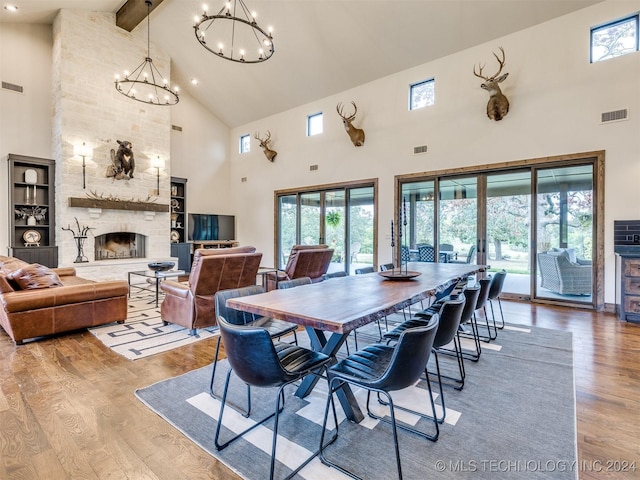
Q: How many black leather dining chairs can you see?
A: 11